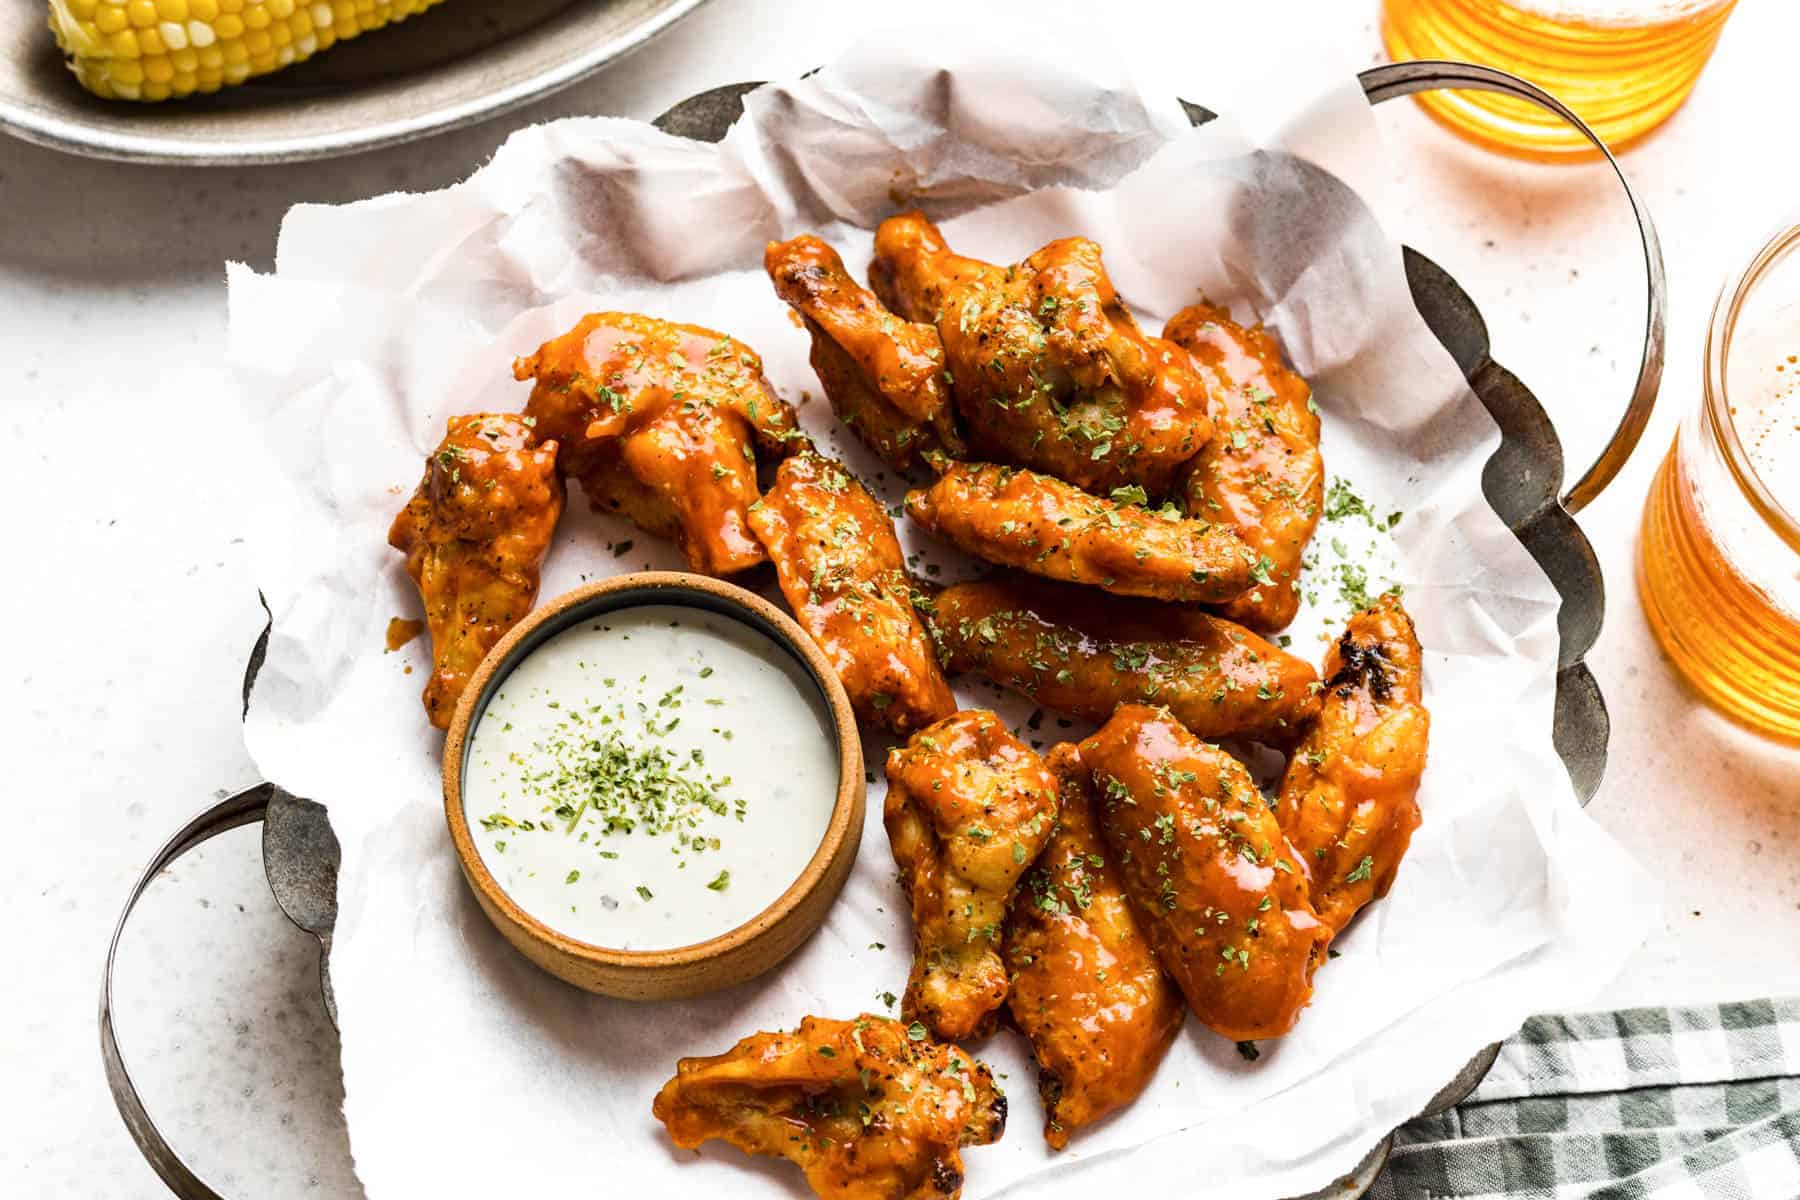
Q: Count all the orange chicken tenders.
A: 13